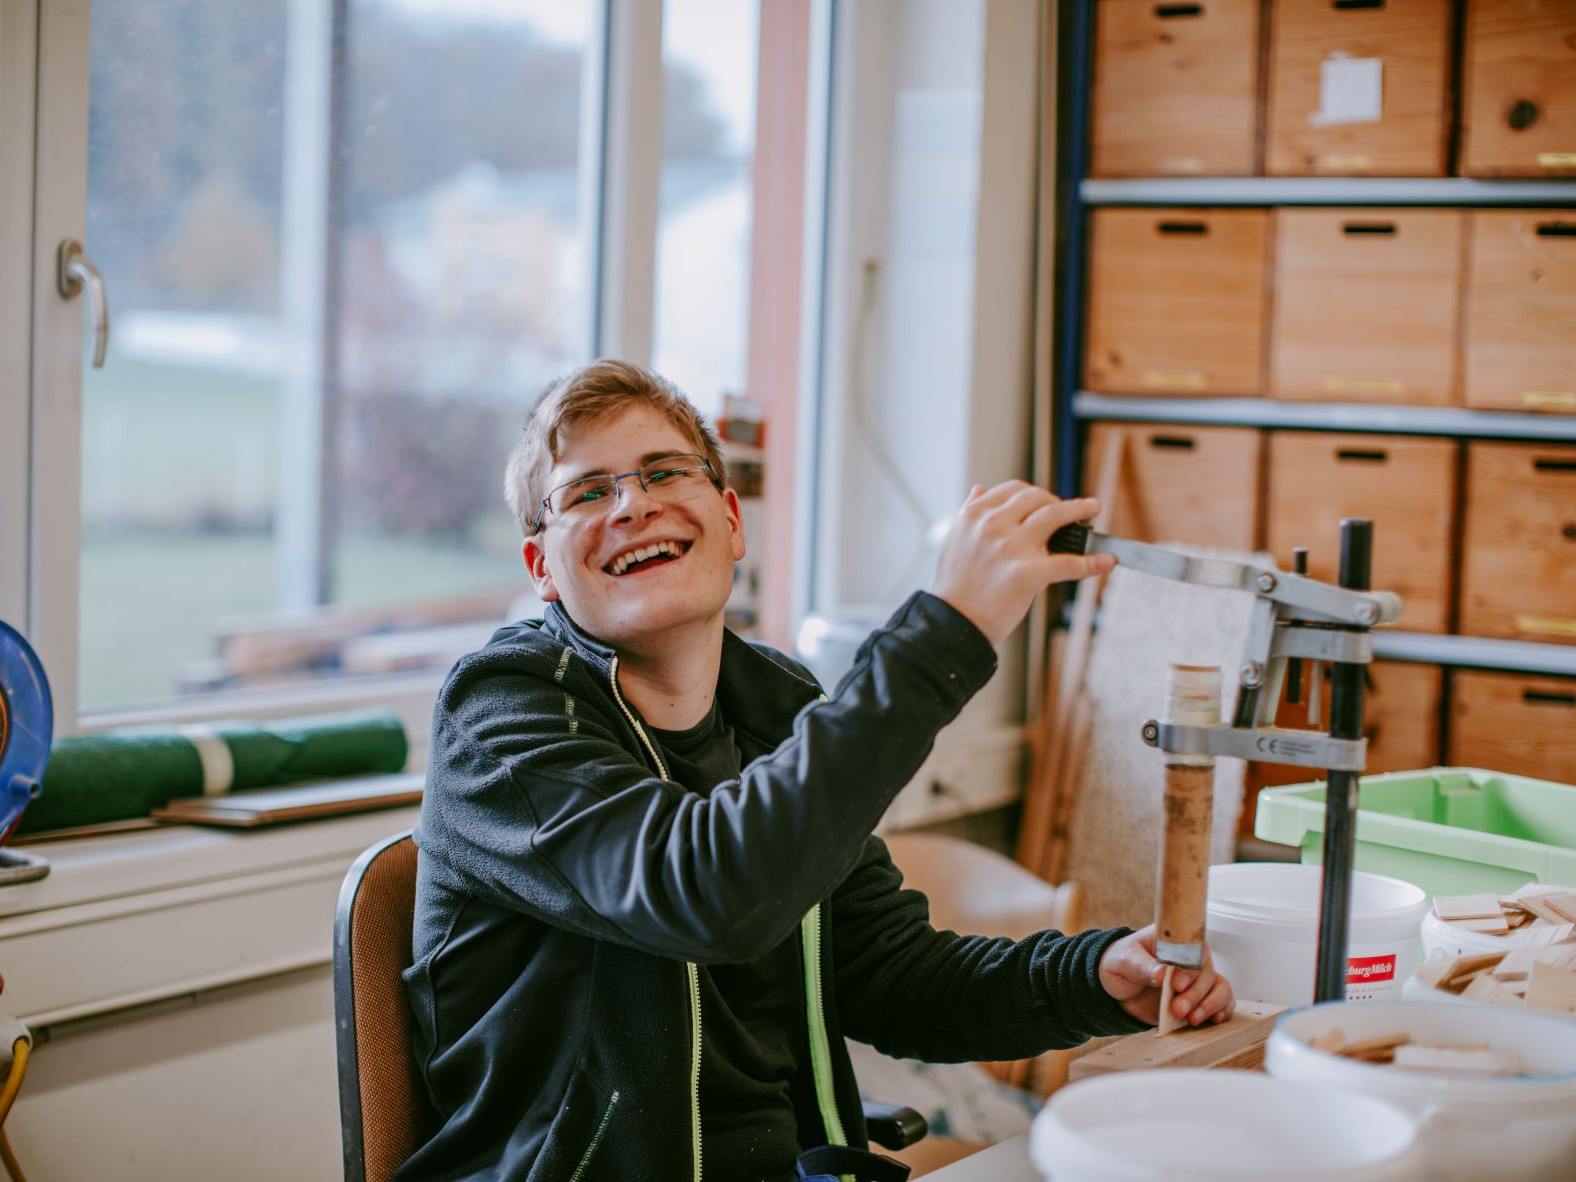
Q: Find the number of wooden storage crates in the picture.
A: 11